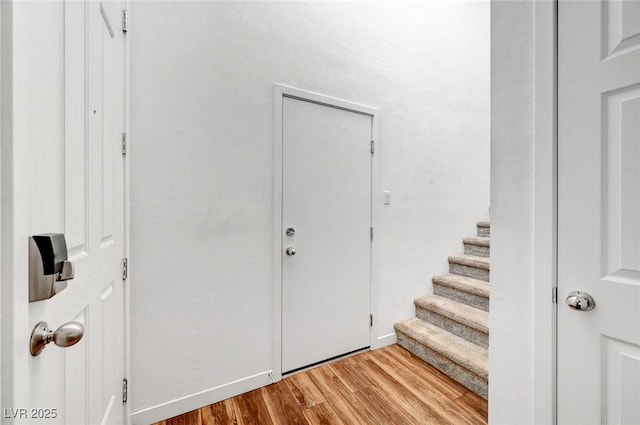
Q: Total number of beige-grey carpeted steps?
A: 6